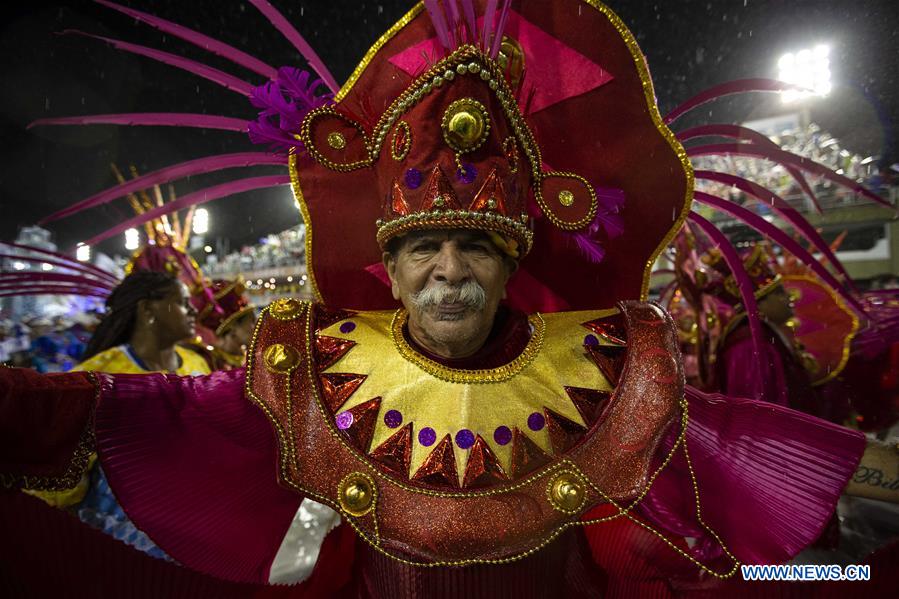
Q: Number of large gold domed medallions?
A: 5